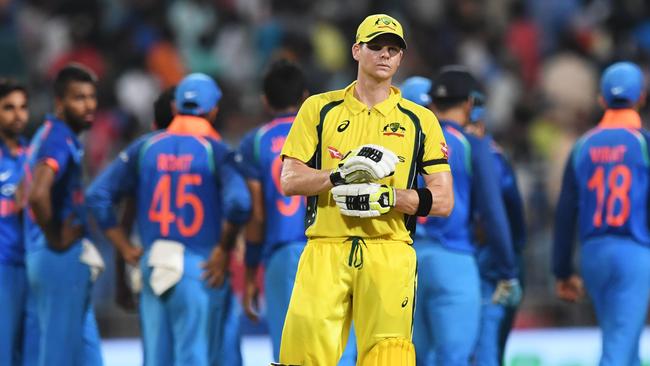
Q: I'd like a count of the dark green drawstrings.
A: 1